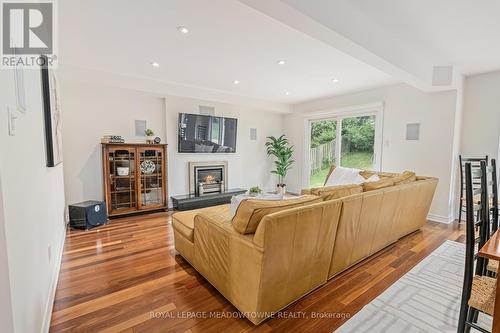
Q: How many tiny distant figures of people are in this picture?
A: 0